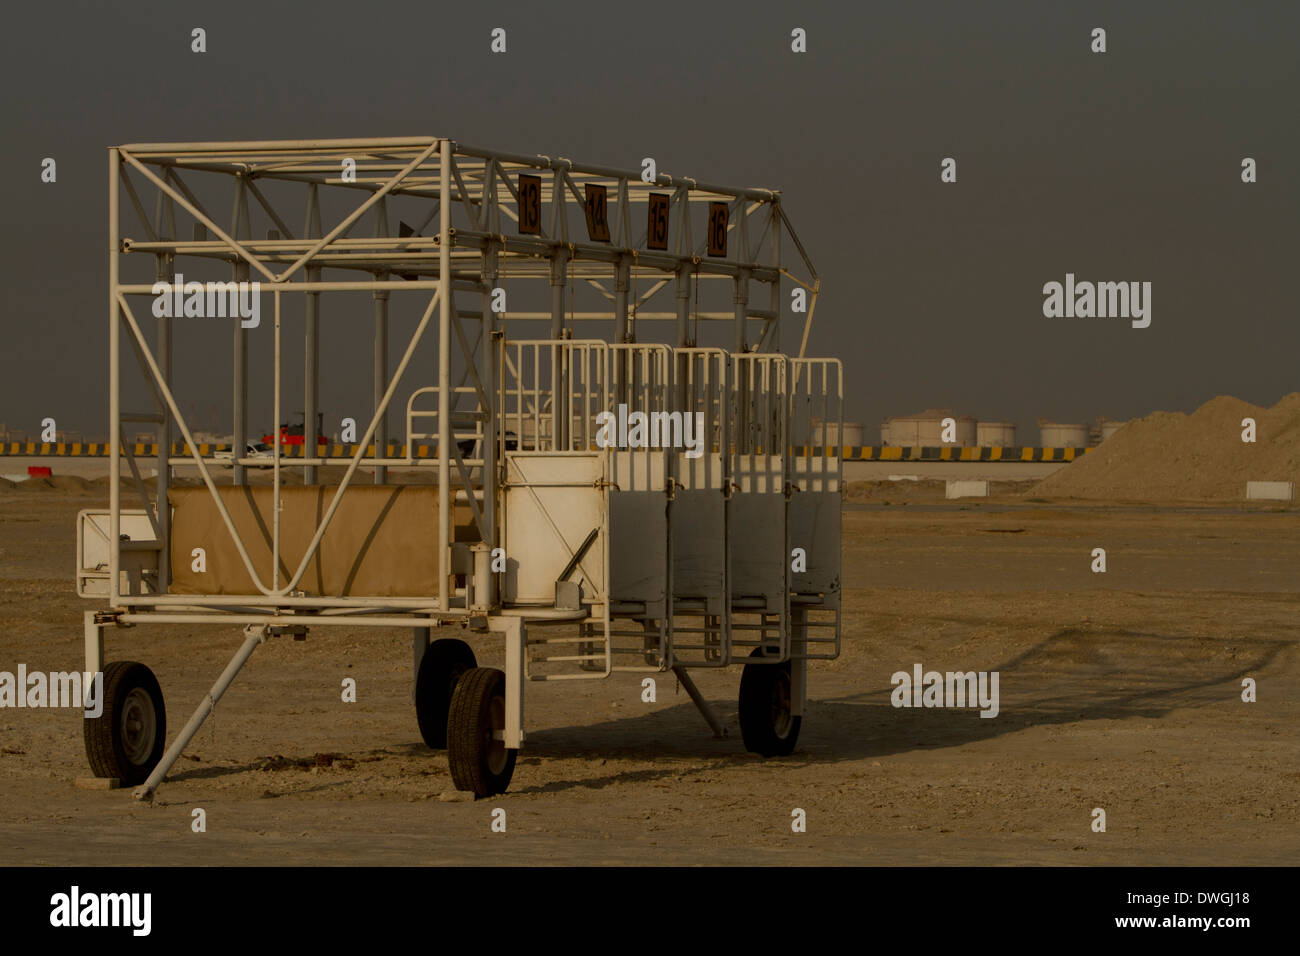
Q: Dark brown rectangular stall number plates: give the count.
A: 4